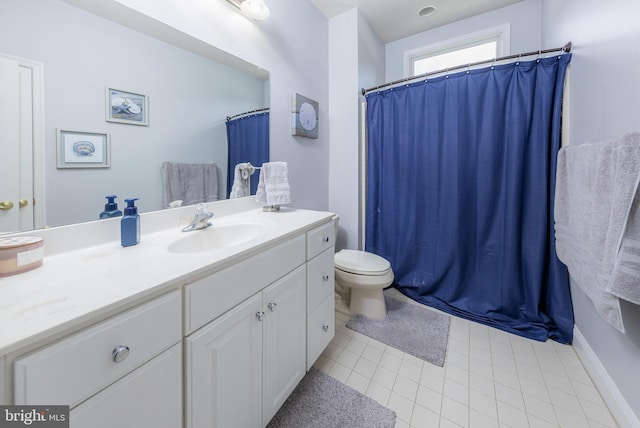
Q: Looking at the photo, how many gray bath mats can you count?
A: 2